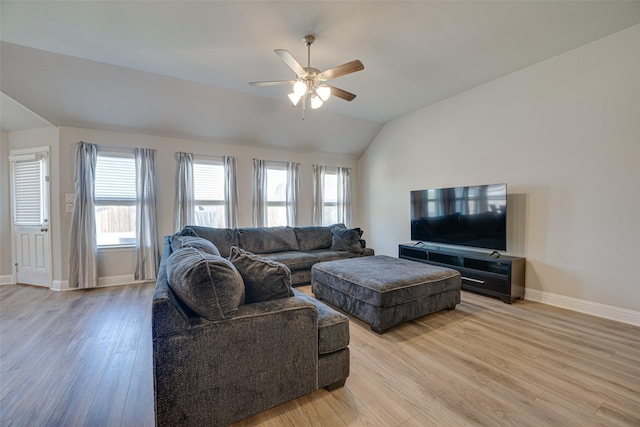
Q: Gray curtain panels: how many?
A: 8